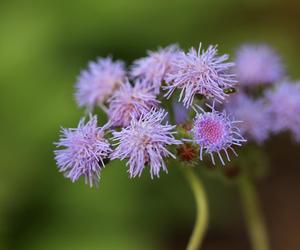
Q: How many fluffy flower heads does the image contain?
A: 10